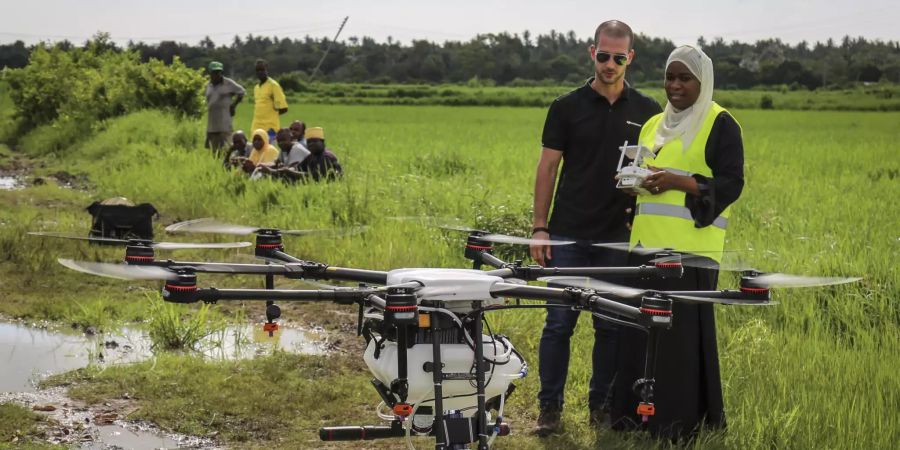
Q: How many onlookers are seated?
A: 5